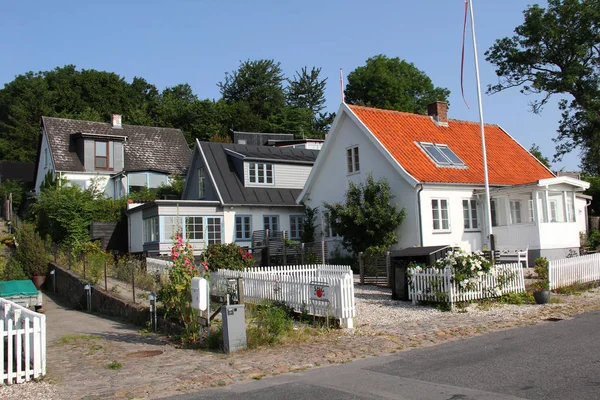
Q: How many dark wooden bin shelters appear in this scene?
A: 1